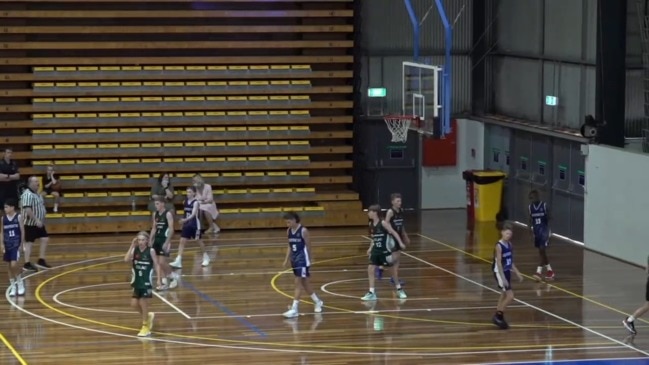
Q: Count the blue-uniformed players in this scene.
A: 5